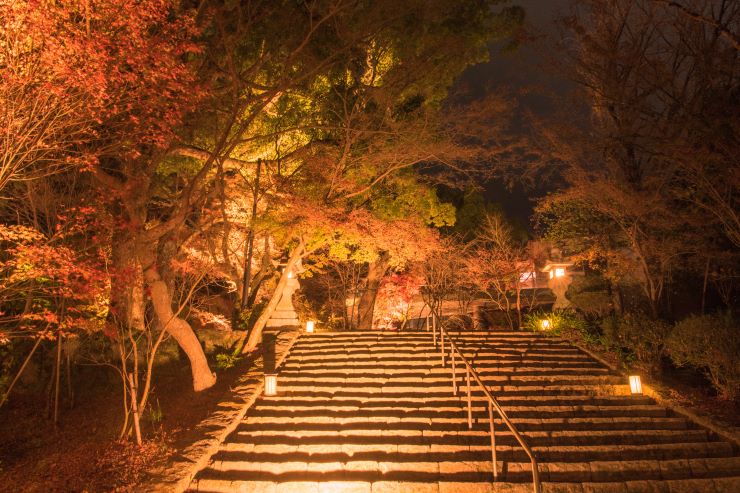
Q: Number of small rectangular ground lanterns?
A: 4